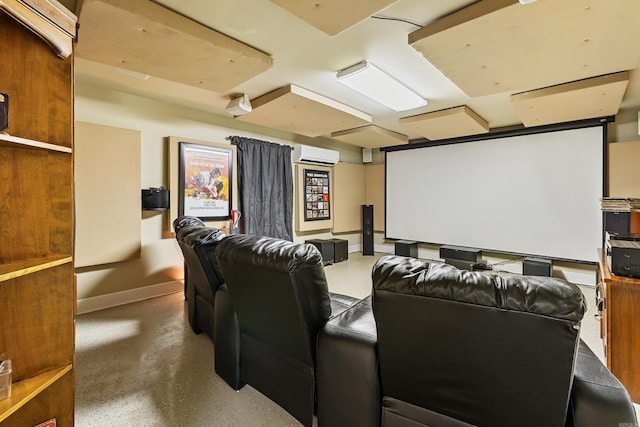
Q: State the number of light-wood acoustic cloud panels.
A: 7